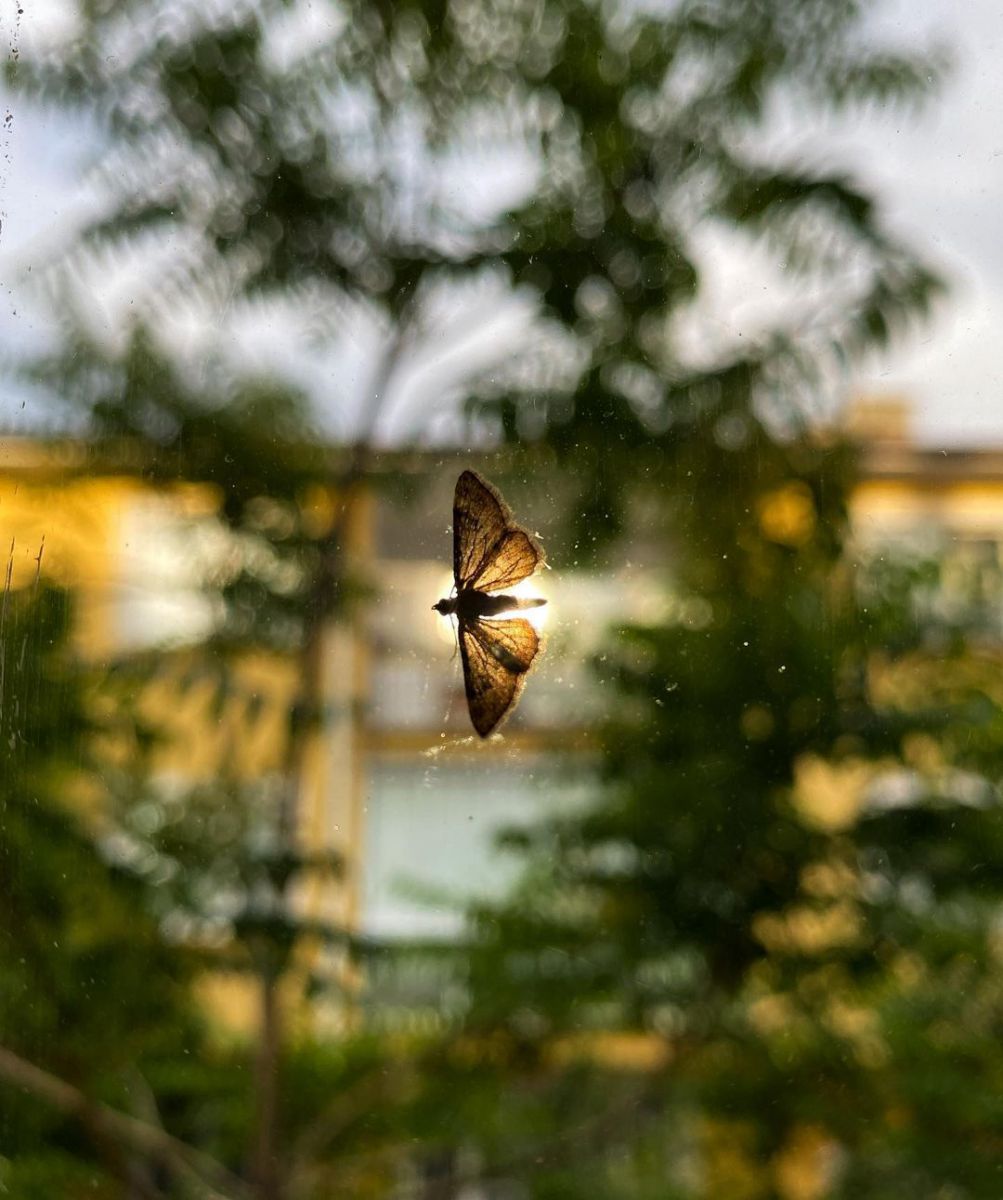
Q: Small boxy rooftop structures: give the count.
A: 1